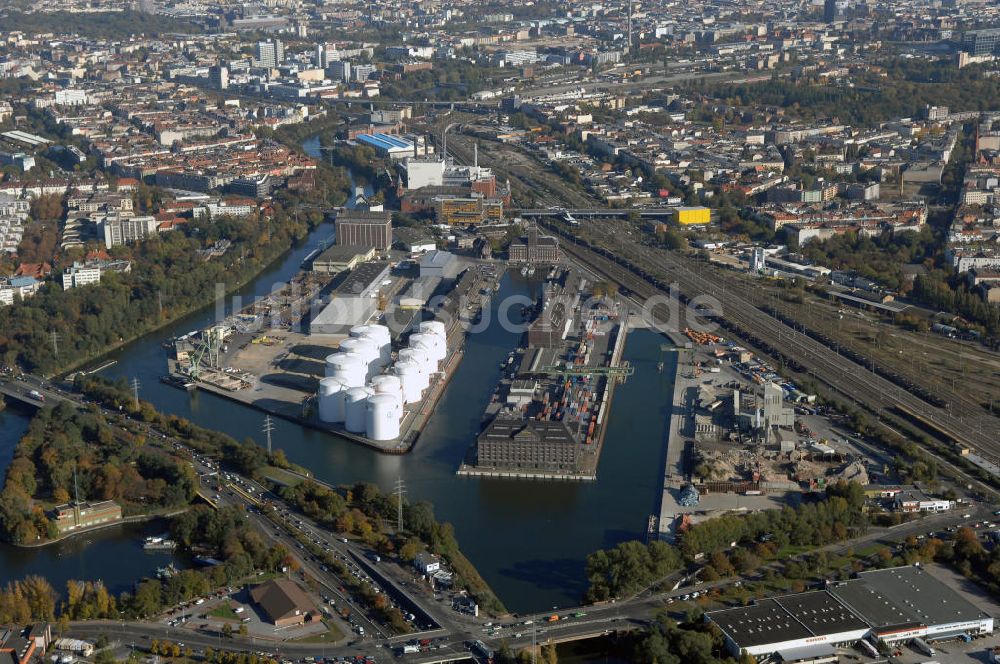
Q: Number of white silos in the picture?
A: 11